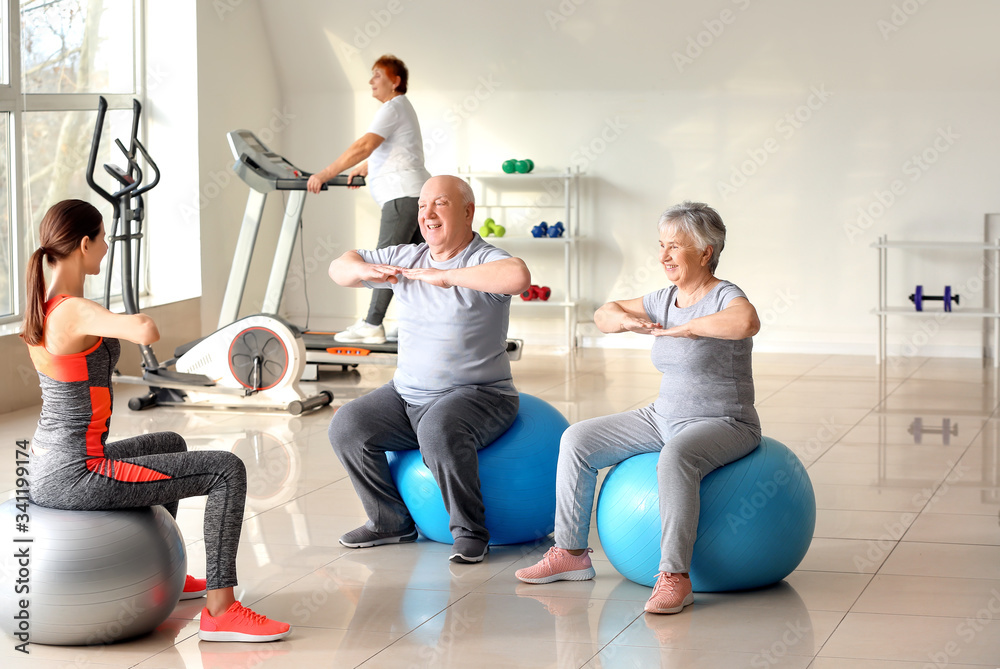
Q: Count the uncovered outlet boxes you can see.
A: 0